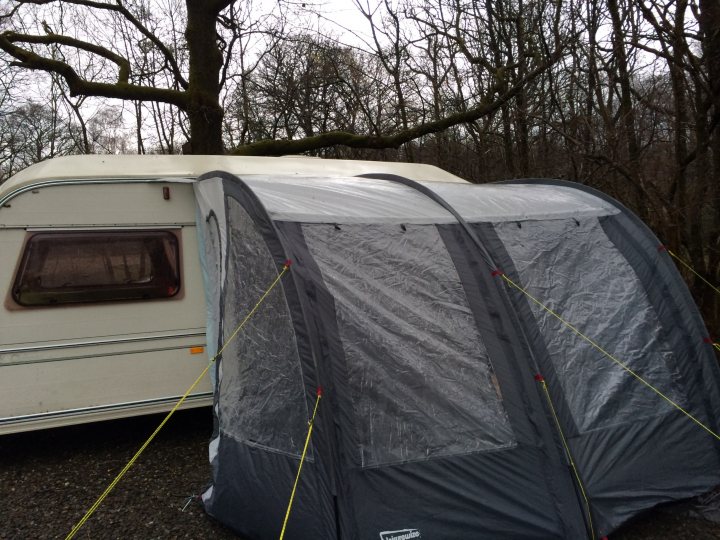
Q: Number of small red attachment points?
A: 6